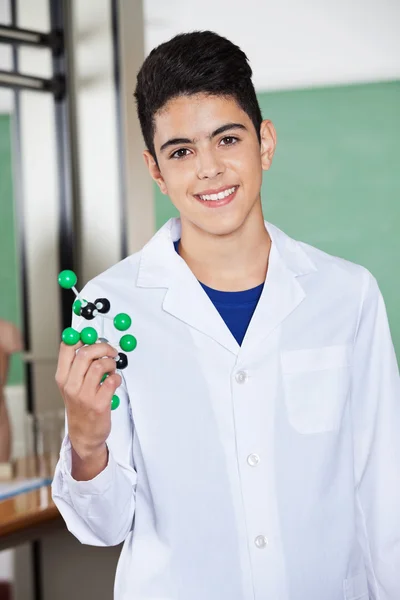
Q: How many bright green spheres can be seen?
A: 8